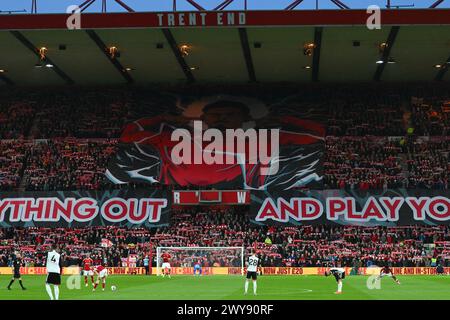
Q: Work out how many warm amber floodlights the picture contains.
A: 5